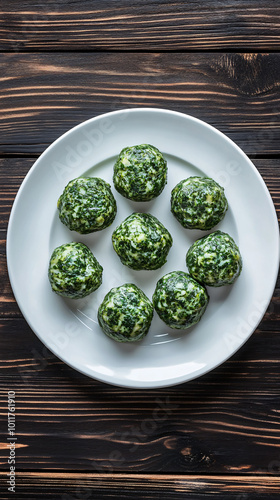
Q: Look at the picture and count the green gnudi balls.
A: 8